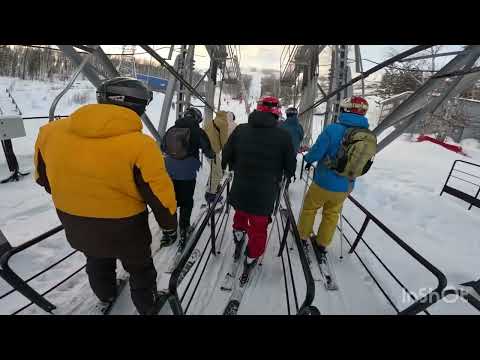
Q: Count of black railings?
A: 5